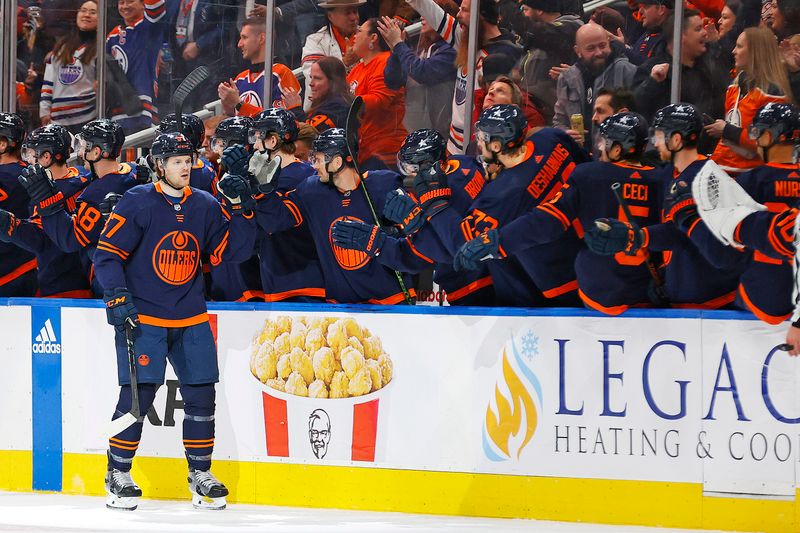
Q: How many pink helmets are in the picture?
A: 0